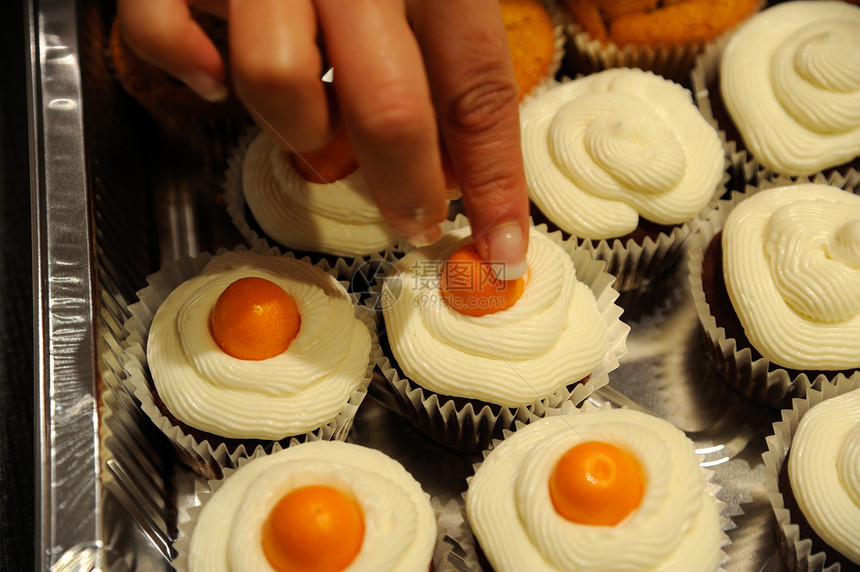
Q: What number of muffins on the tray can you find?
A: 12